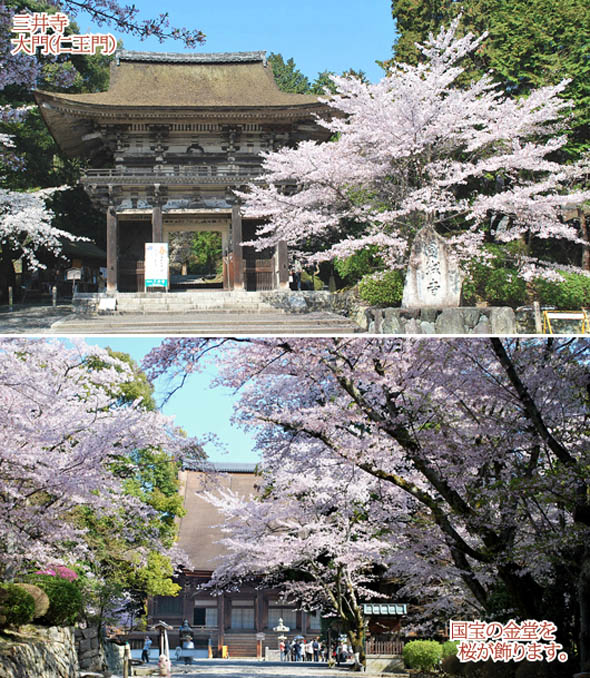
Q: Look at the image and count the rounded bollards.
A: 2